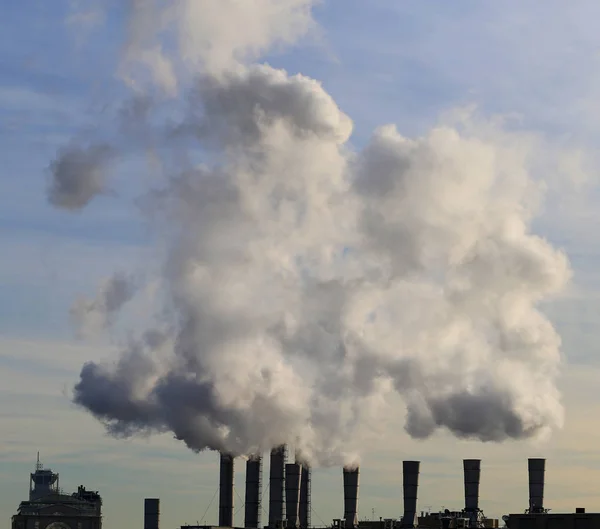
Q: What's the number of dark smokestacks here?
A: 10